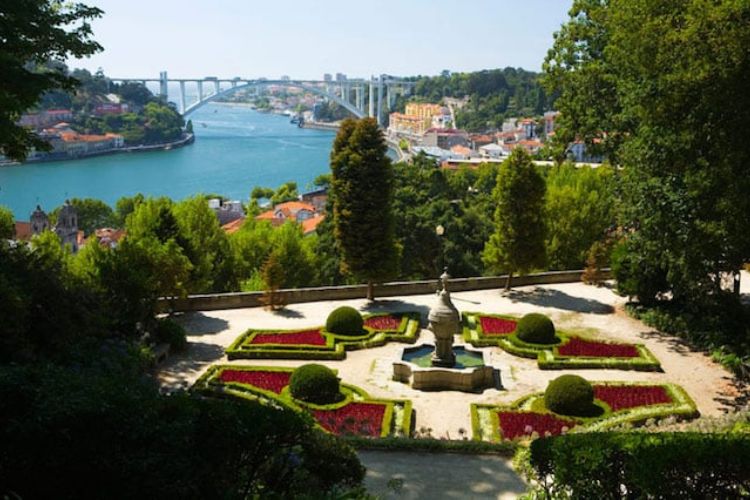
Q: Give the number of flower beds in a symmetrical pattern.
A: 4